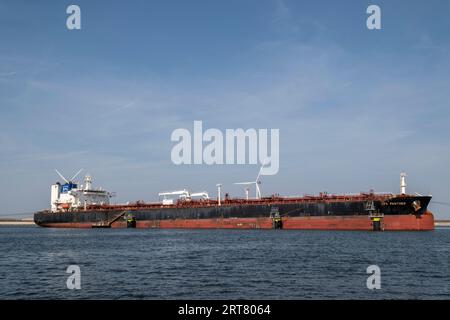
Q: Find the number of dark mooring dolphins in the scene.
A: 3